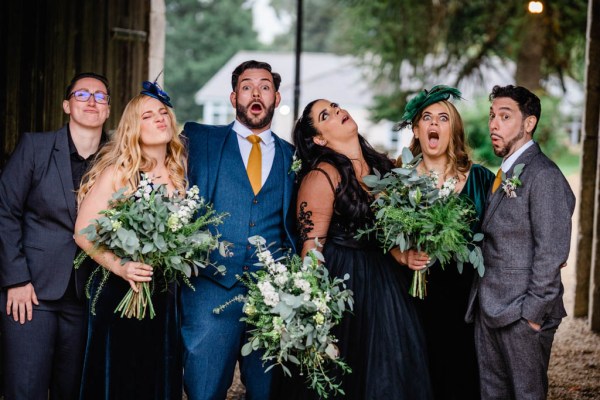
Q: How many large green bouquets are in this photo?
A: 3